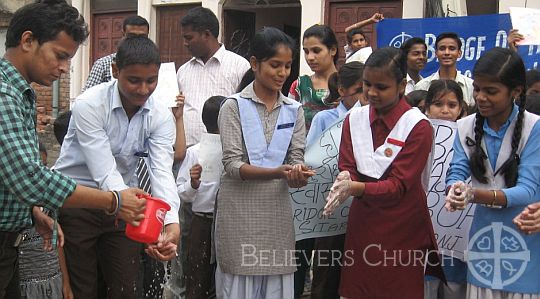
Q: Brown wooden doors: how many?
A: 3